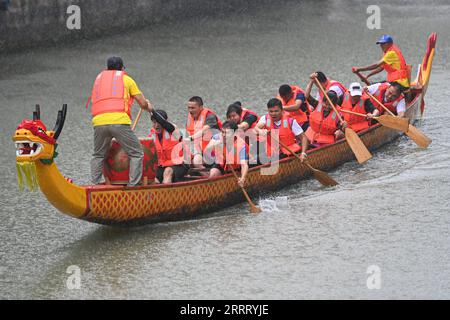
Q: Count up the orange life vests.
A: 12